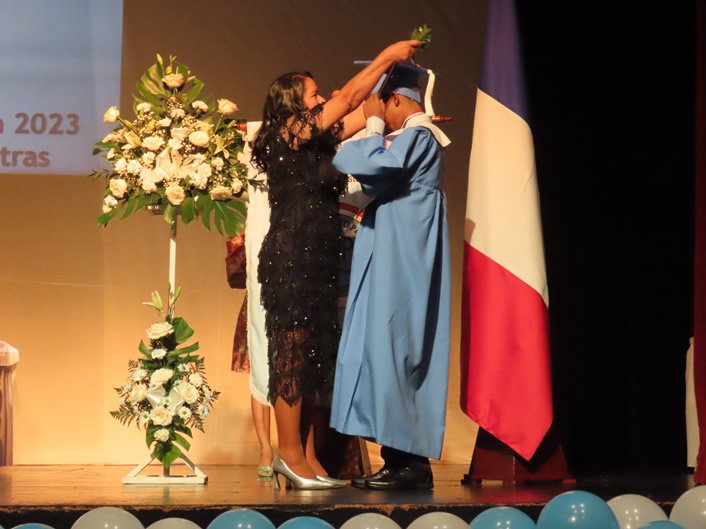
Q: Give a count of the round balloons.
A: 12